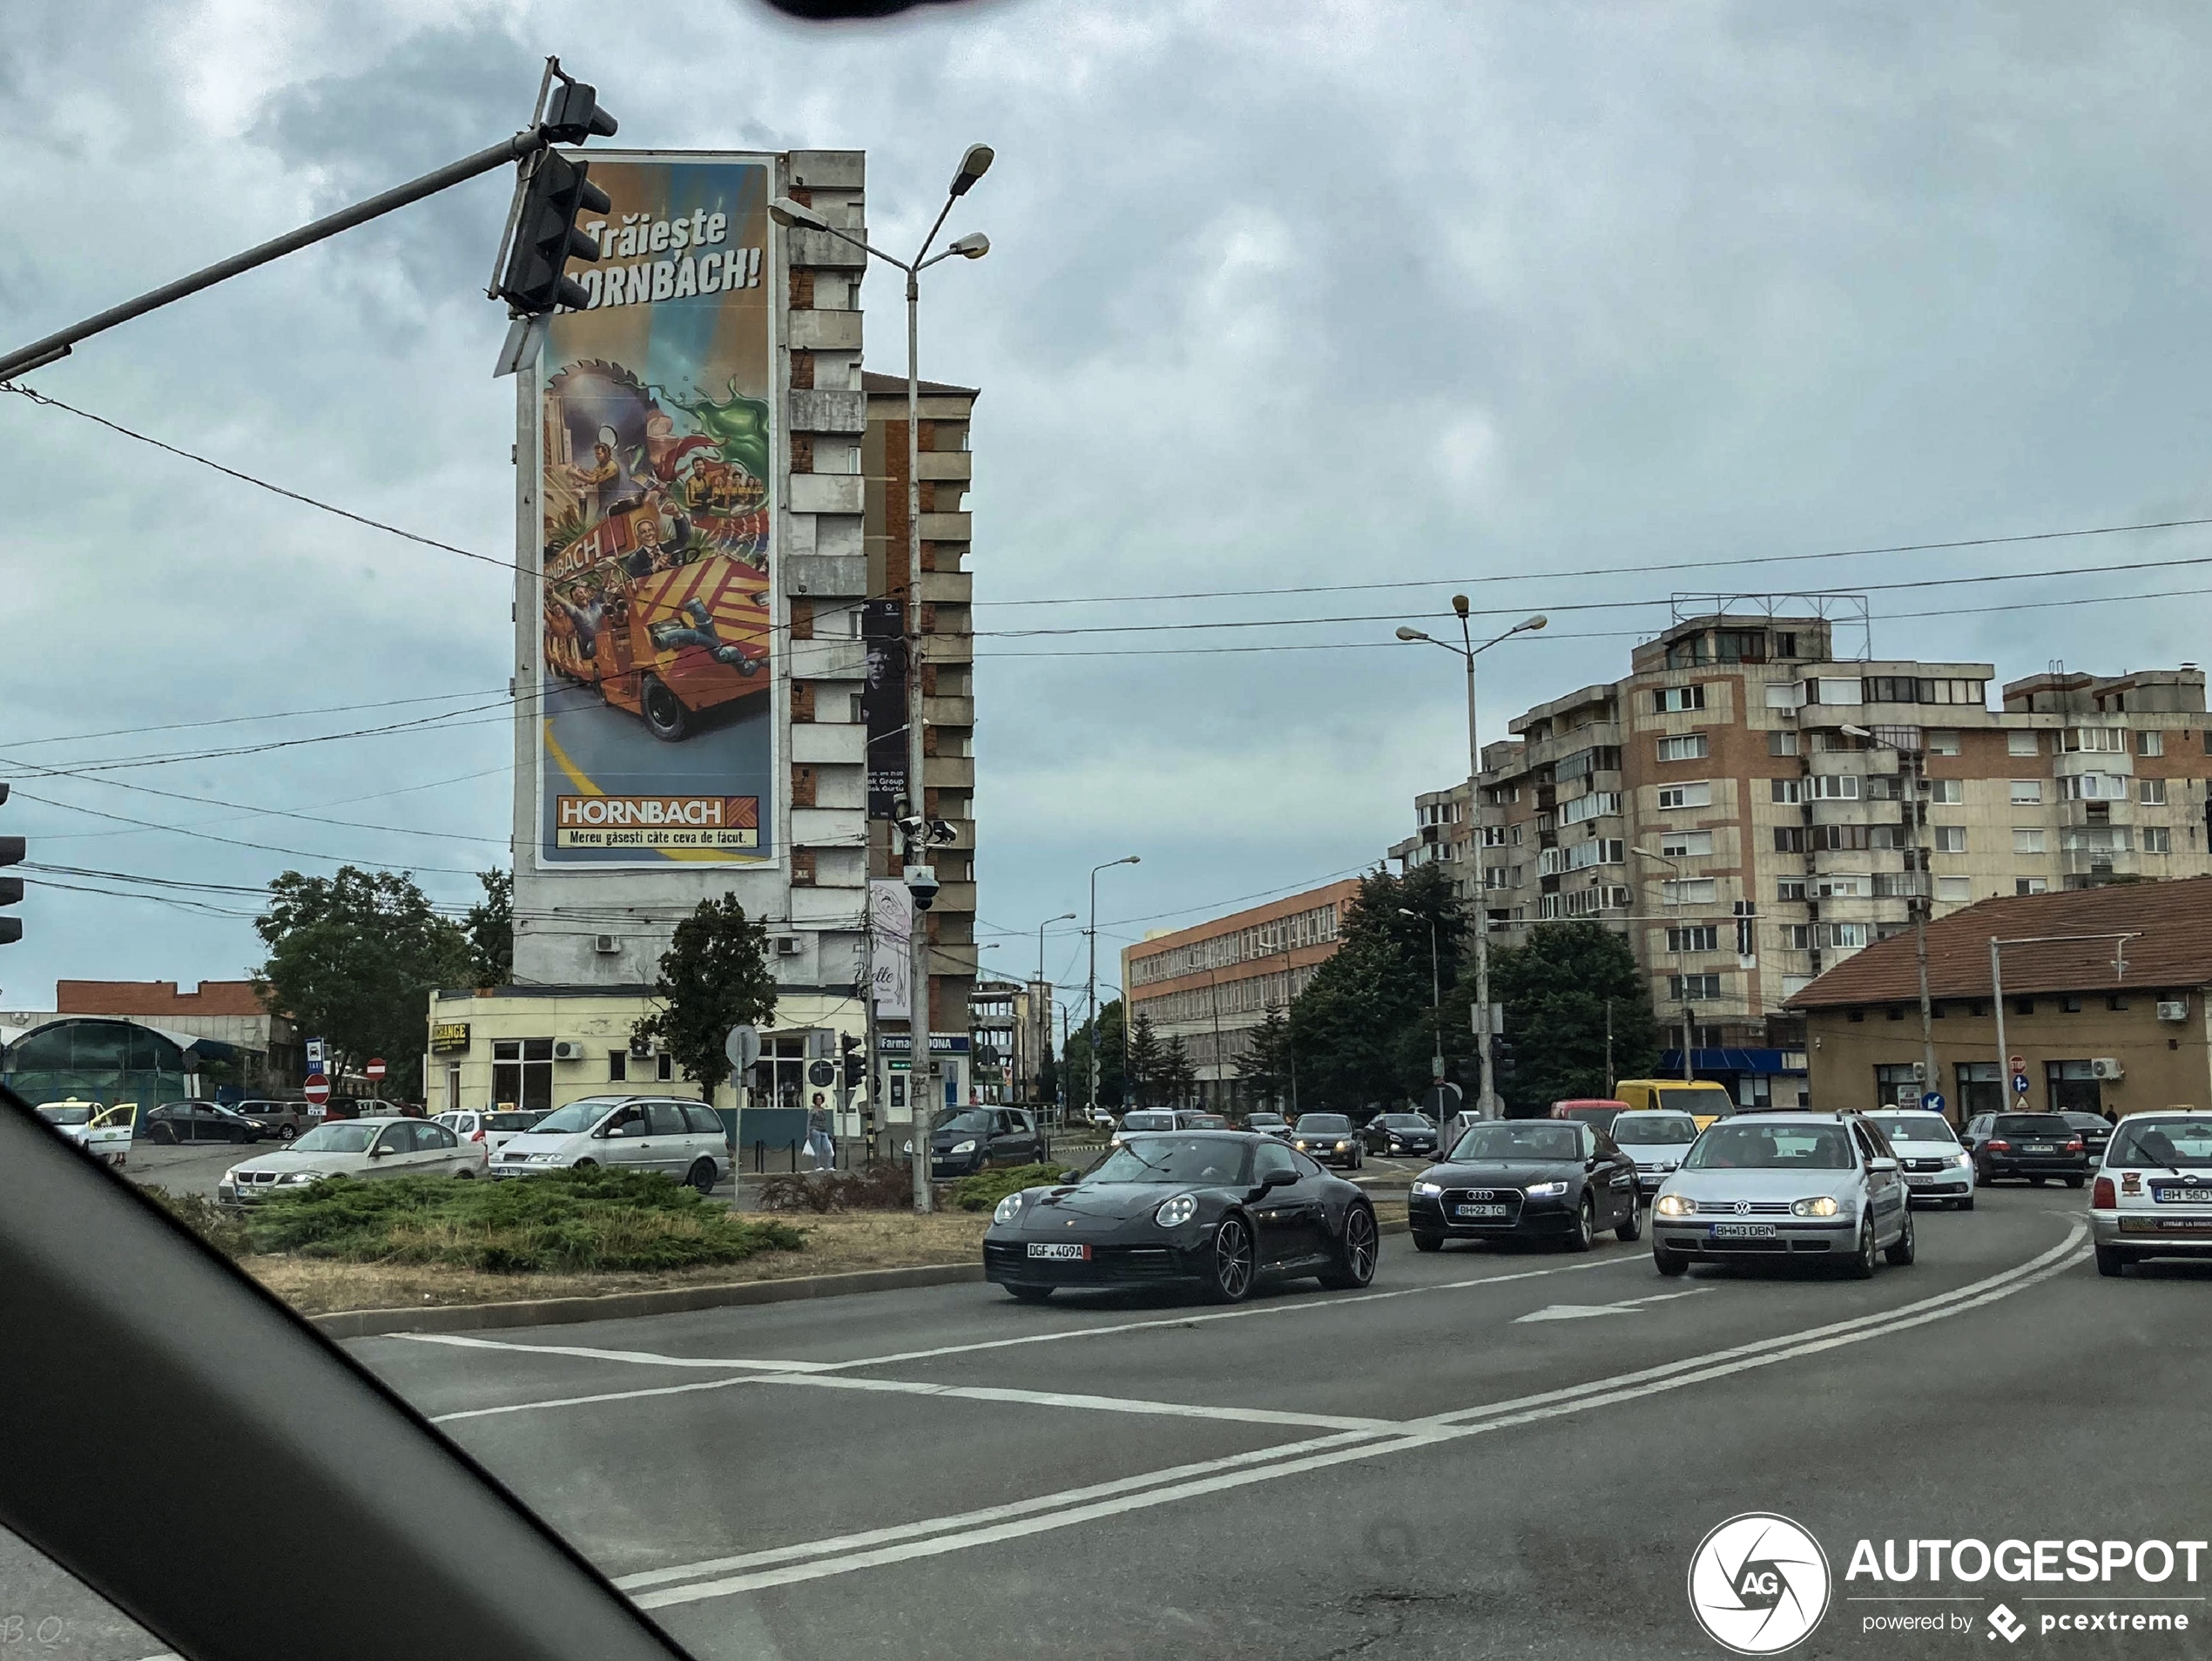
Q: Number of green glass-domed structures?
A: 1